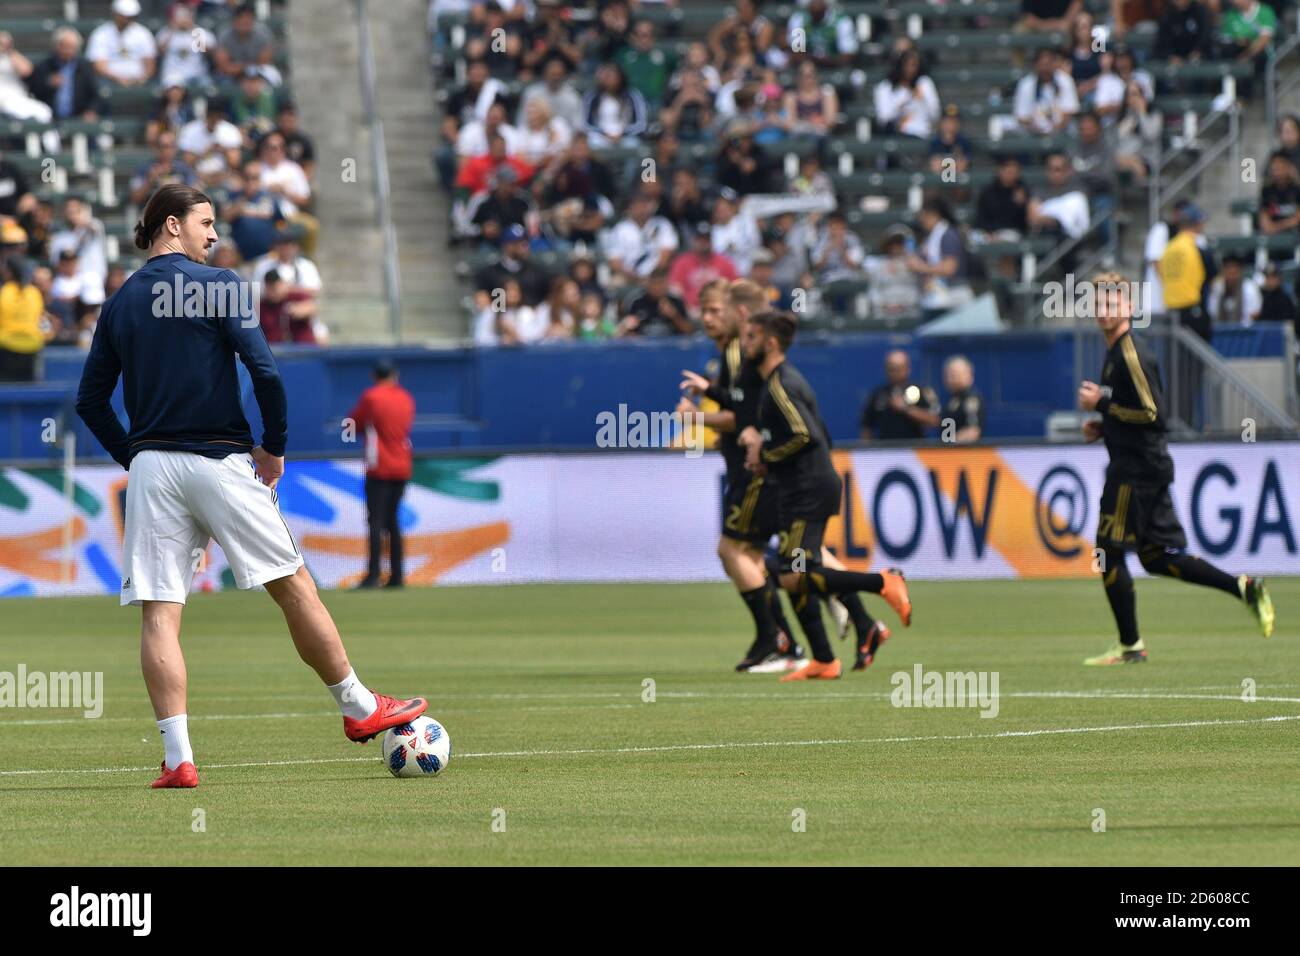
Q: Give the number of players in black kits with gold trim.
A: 4